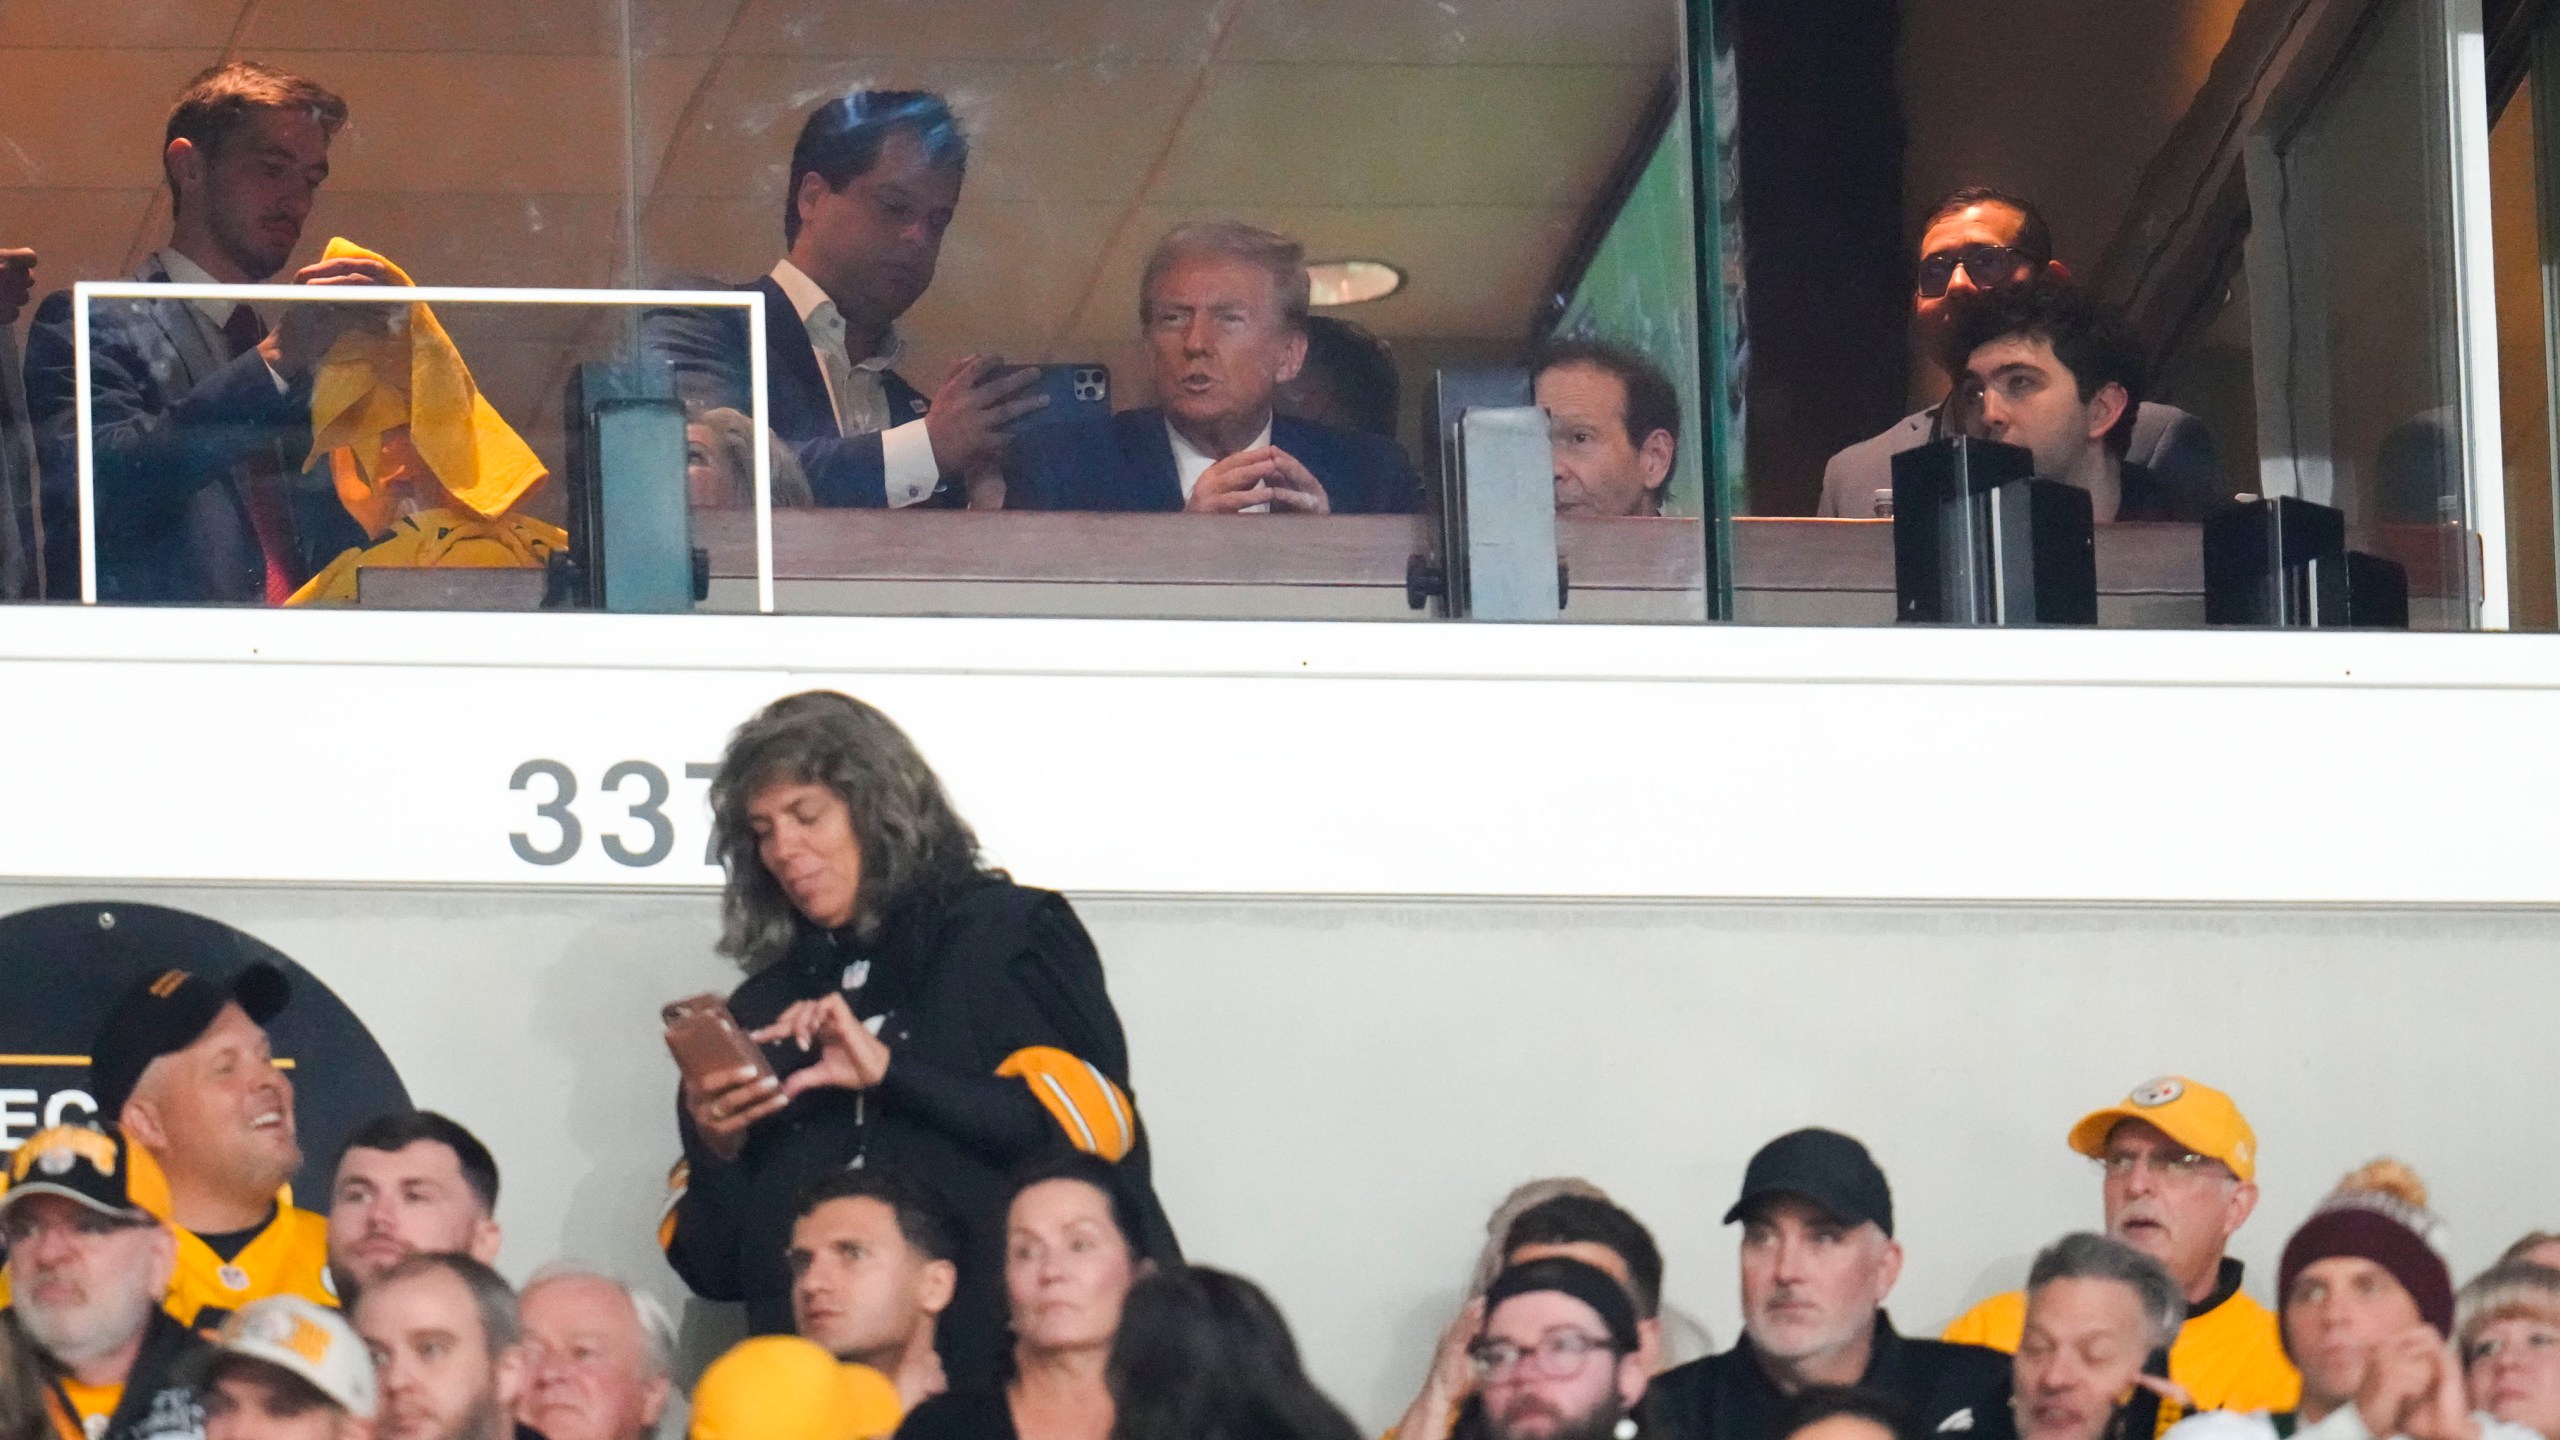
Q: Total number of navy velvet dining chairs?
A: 0